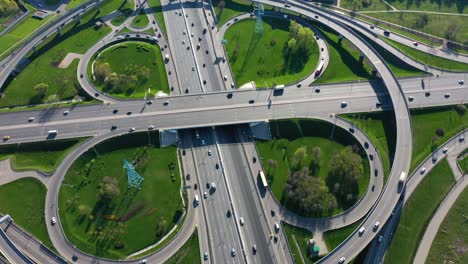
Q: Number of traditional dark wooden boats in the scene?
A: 0